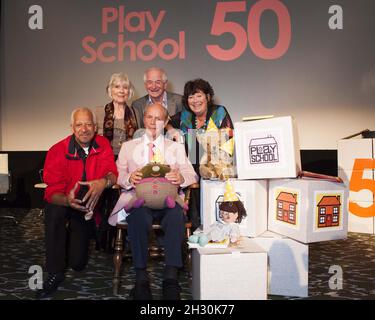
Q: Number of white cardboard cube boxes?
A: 5